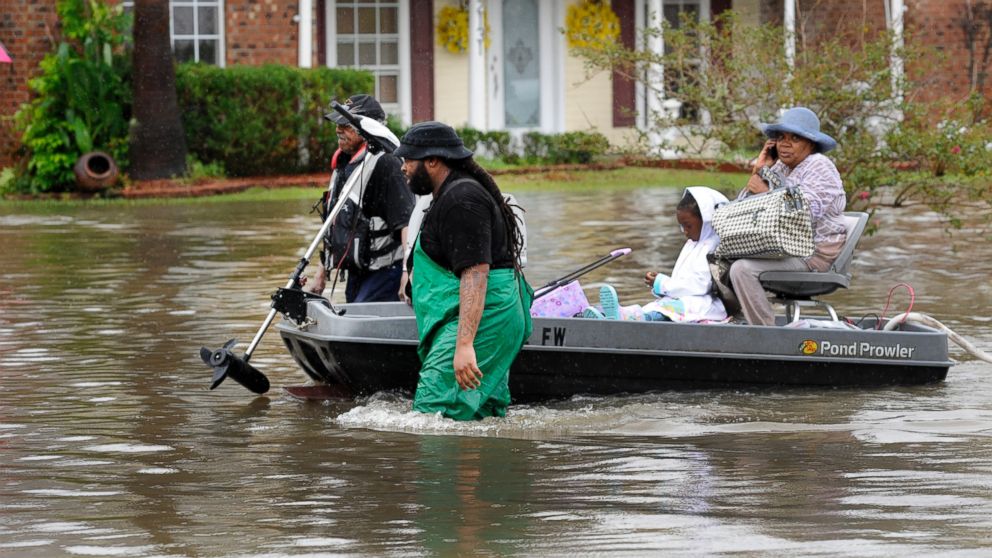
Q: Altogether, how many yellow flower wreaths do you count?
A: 2